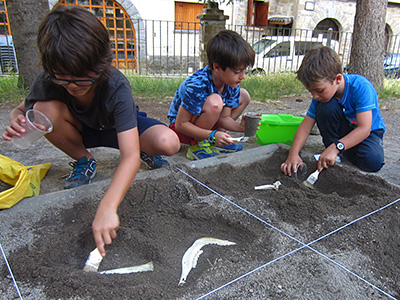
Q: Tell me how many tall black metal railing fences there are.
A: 1